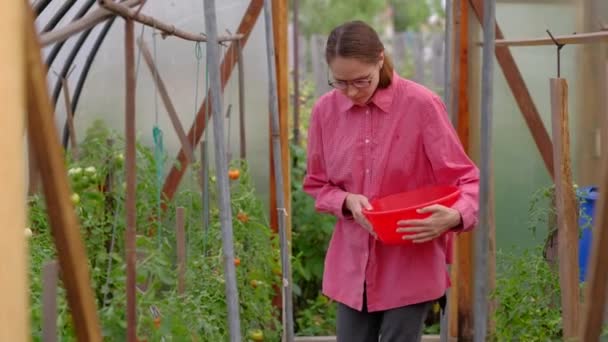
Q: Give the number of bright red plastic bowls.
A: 1